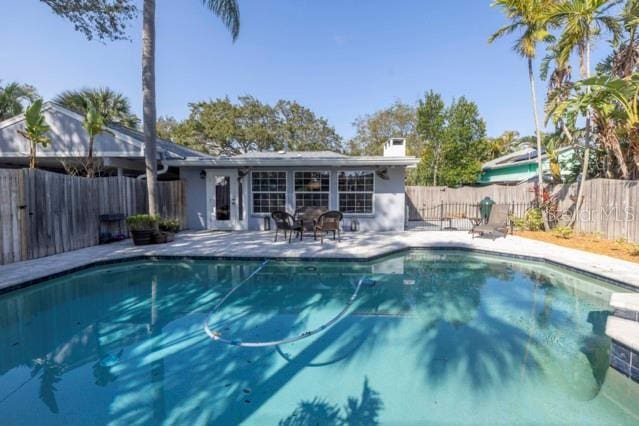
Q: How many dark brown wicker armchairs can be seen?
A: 2